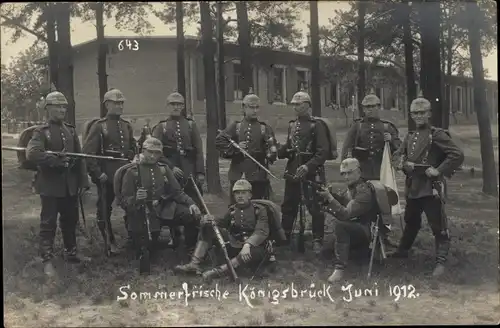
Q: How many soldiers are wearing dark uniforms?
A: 10